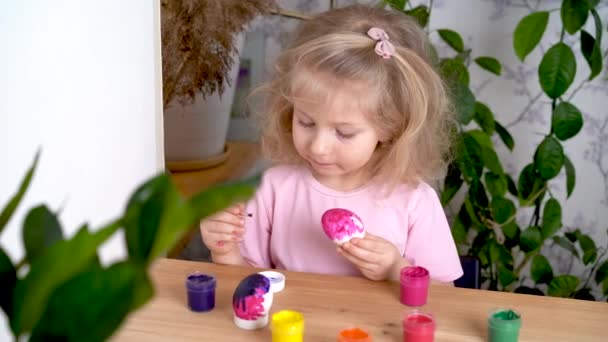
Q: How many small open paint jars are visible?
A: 6